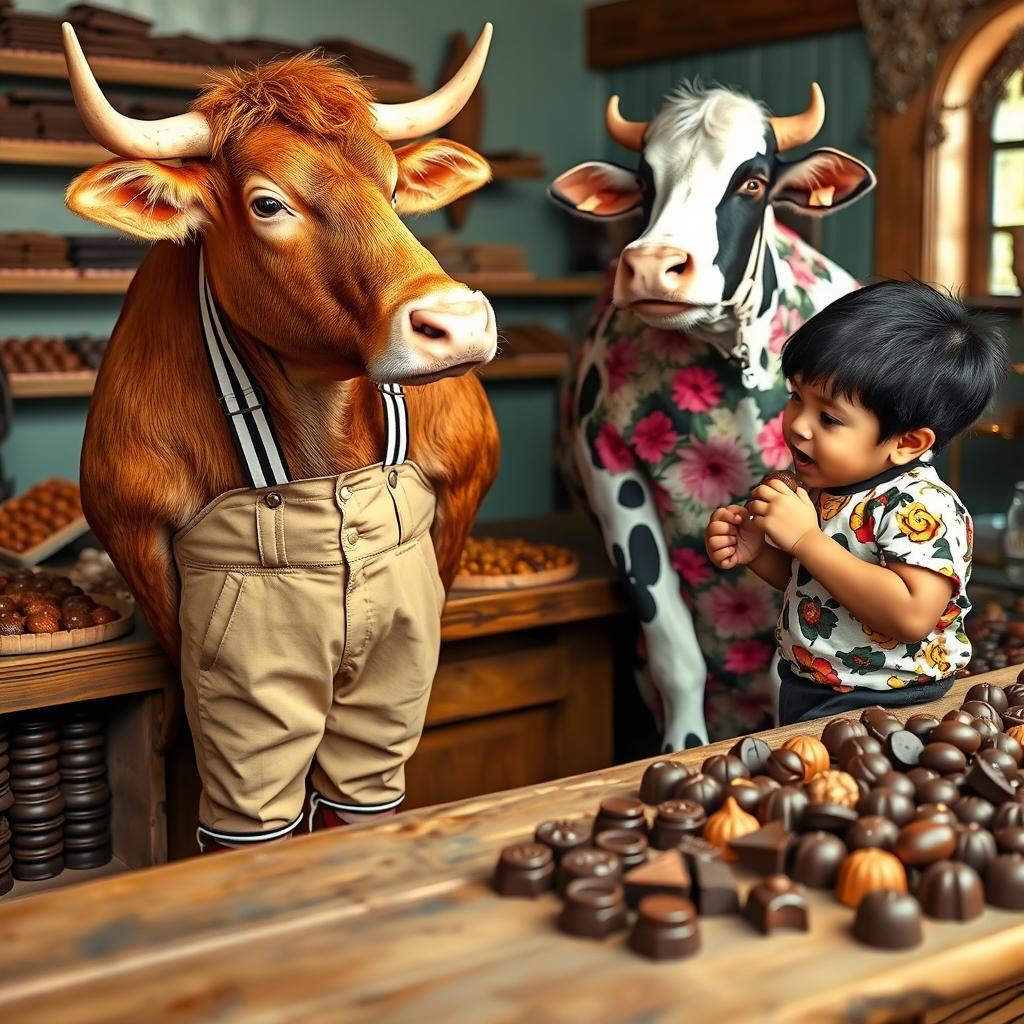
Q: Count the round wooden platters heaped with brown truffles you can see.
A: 2